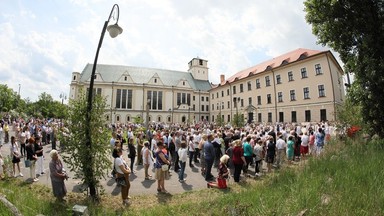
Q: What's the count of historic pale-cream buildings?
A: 2